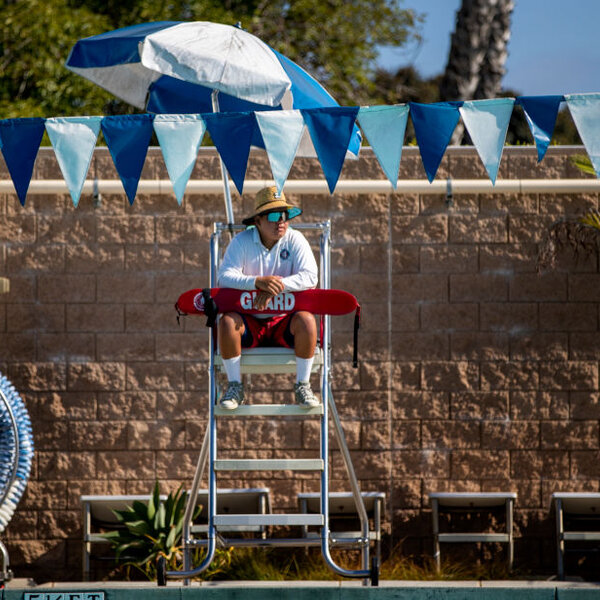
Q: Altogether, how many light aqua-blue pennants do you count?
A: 6